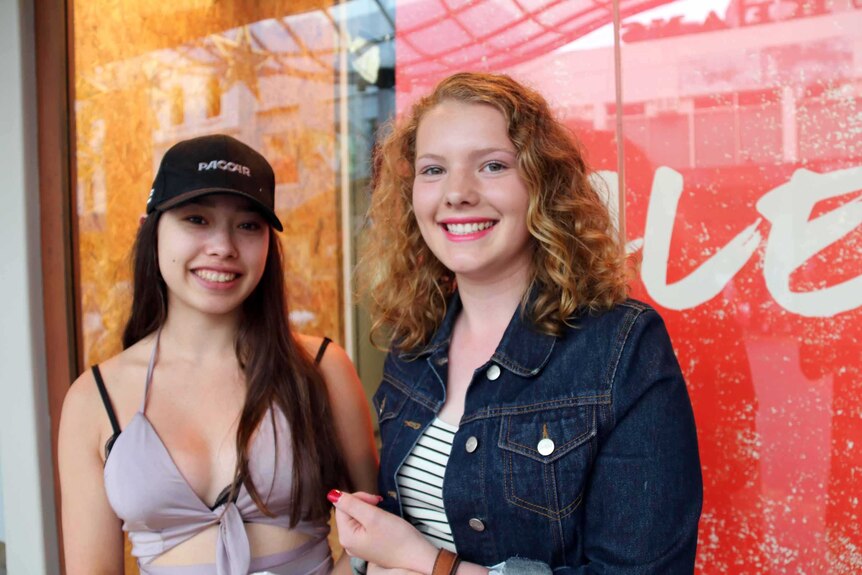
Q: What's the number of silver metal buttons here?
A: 4